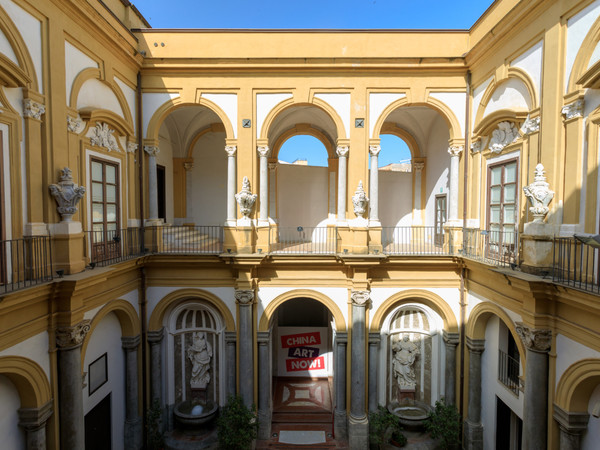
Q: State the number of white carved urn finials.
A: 4